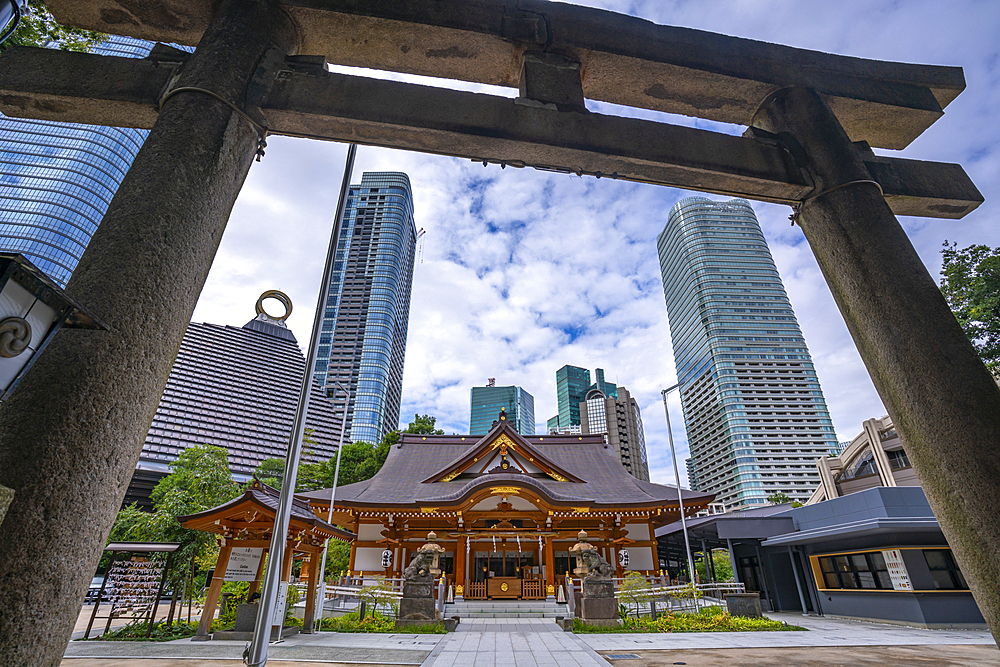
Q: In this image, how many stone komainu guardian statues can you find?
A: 2